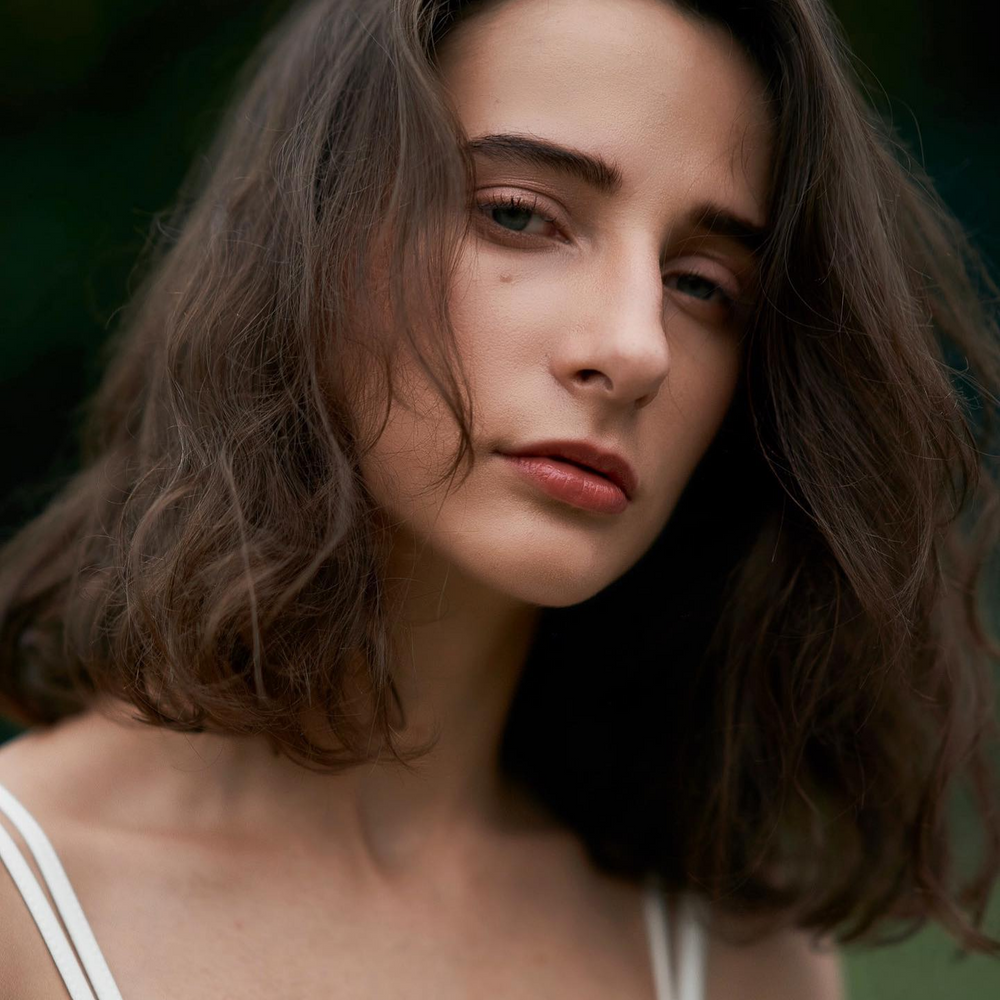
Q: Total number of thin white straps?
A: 4